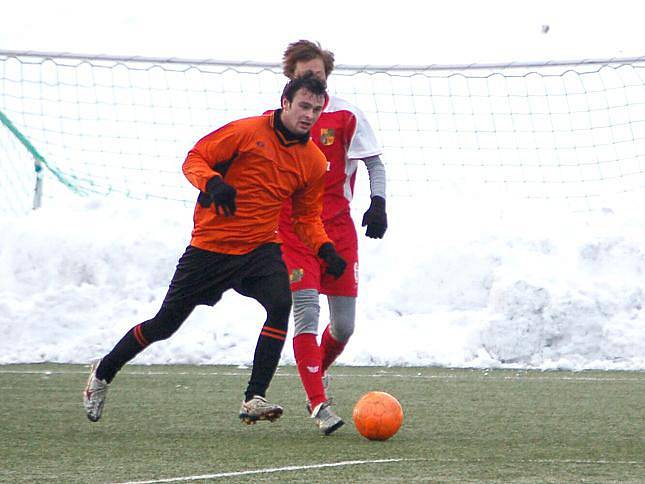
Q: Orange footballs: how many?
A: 1